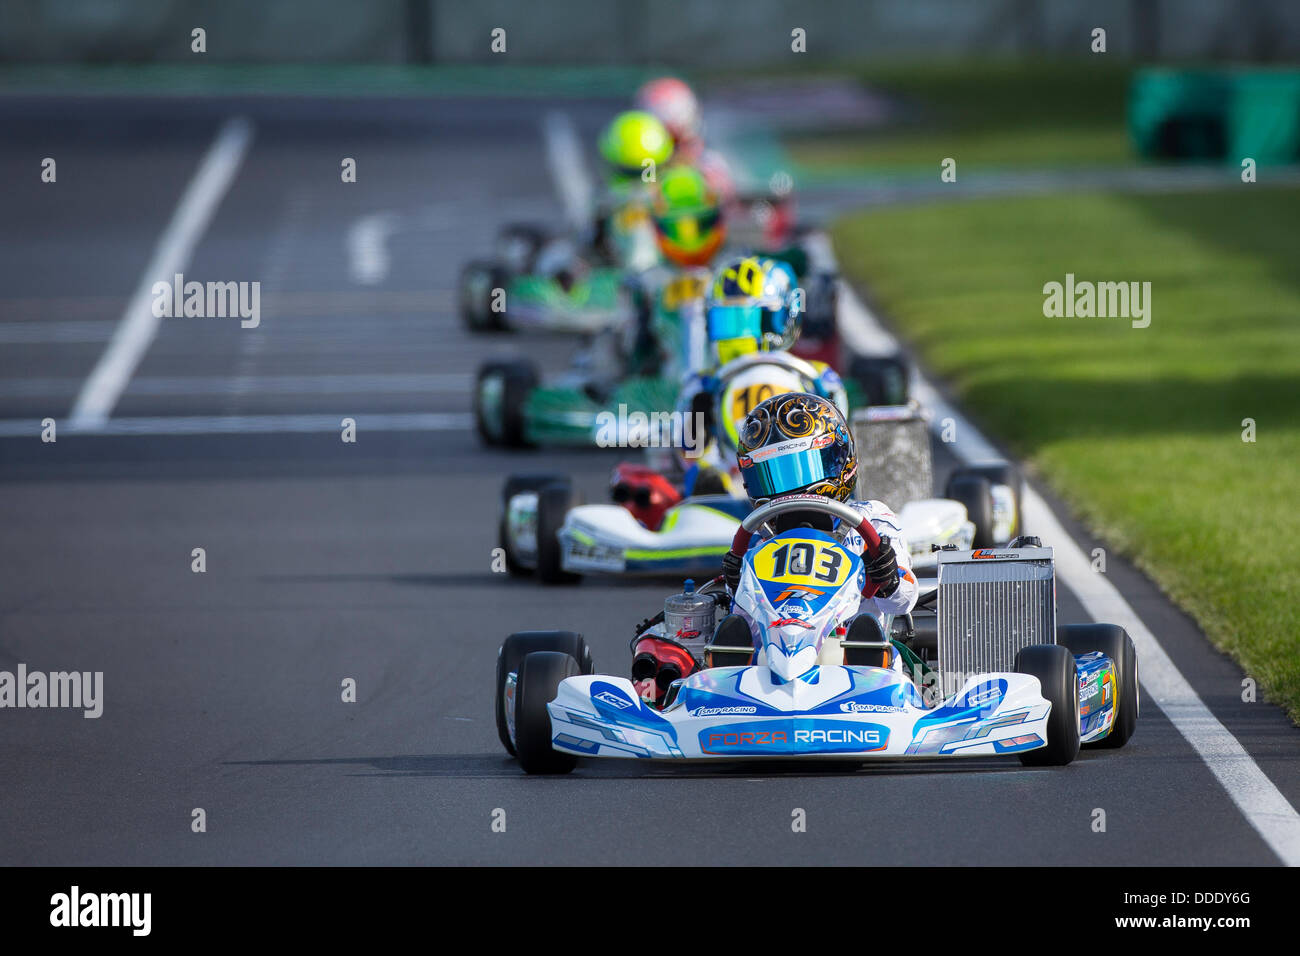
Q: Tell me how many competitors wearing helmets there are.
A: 5